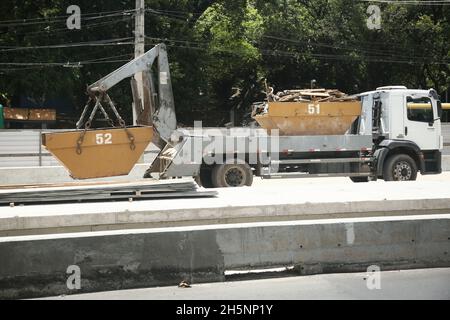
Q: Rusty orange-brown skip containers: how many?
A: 2